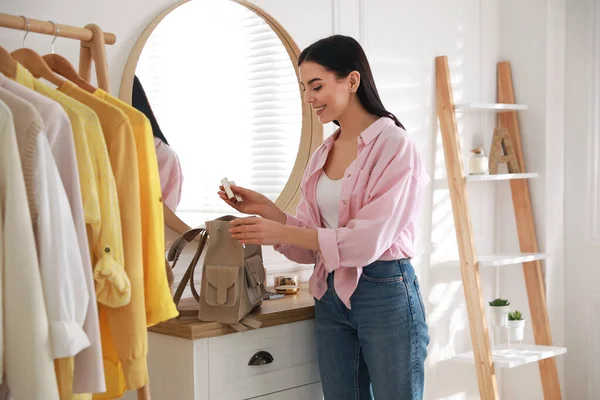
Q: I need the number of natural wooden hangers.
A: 3